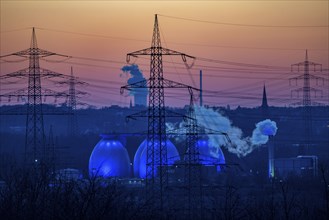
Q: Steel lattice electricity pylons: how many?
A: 5